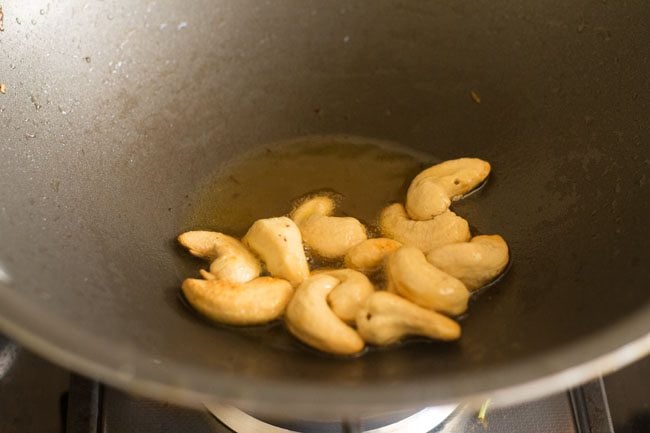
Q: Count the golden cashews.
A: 12